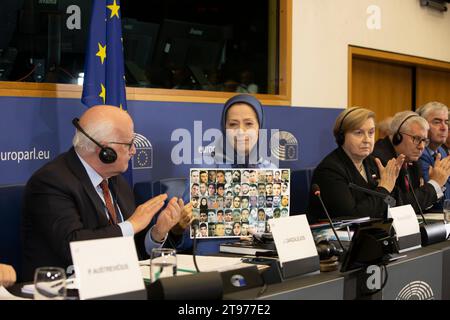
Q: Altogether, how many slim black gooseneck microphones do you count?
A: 3